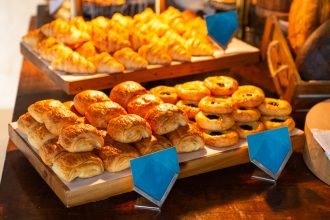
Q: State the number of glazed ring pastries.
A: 13